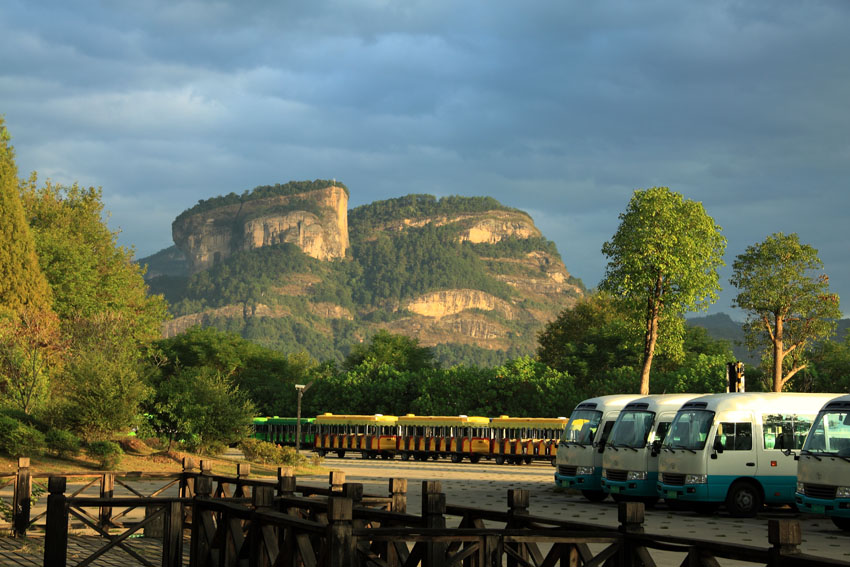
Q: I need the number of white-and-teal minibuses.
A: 4